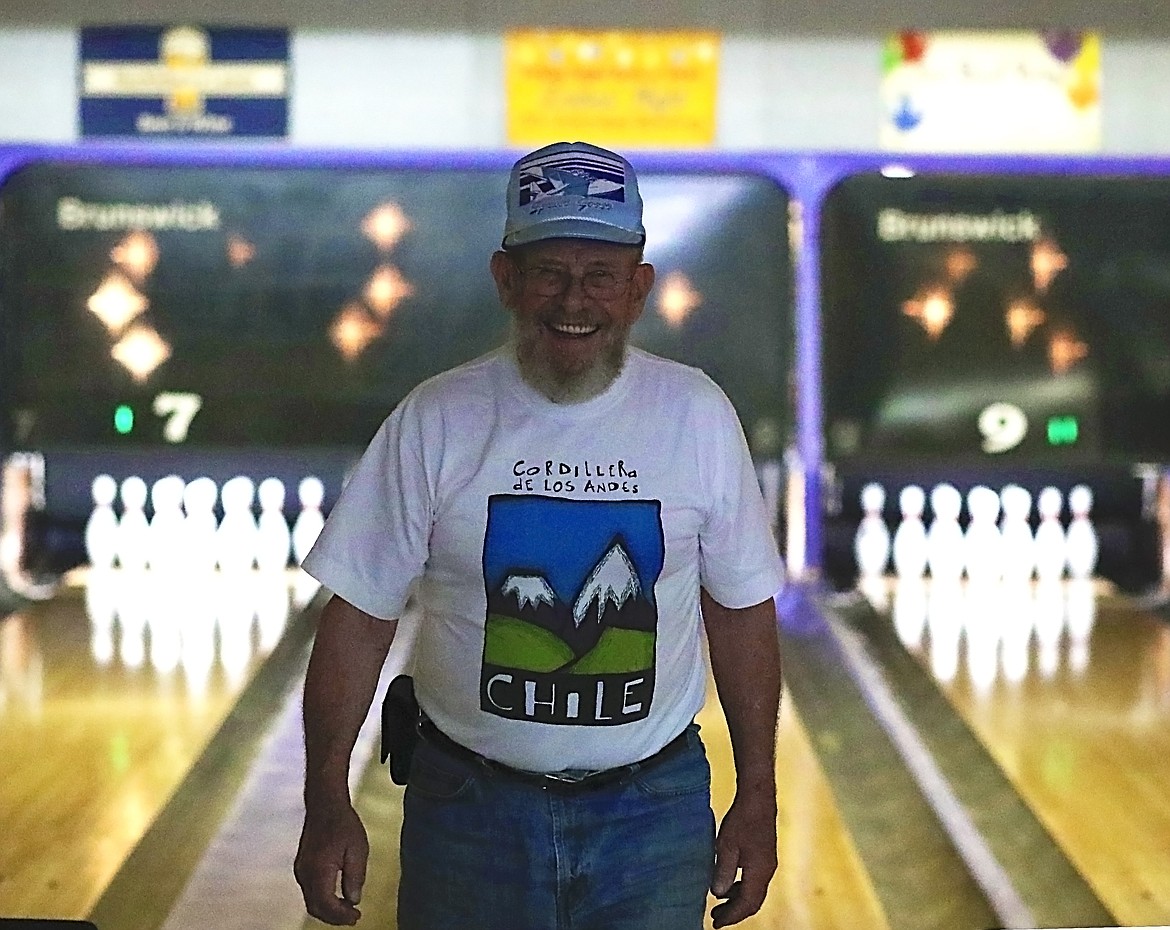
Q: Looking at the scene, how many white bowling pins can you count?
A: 14